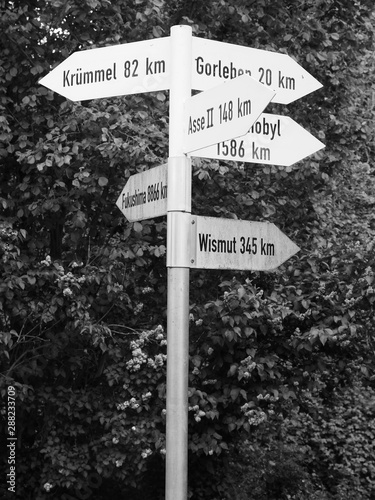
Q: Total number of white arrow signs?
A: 6